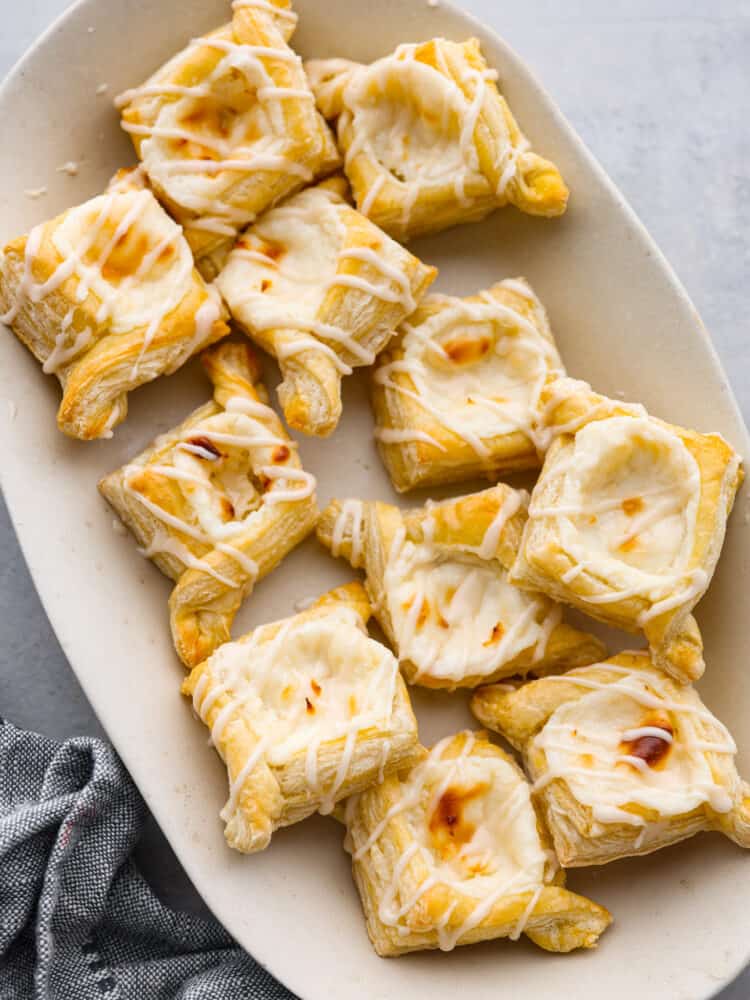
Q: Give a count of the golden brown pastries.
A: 11